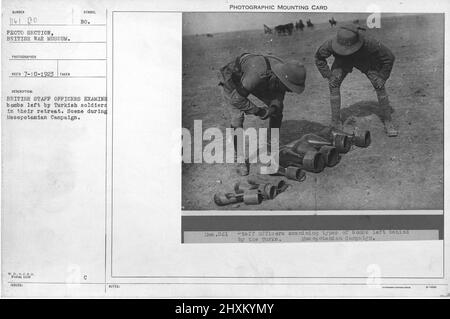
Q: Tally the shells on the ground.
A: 8